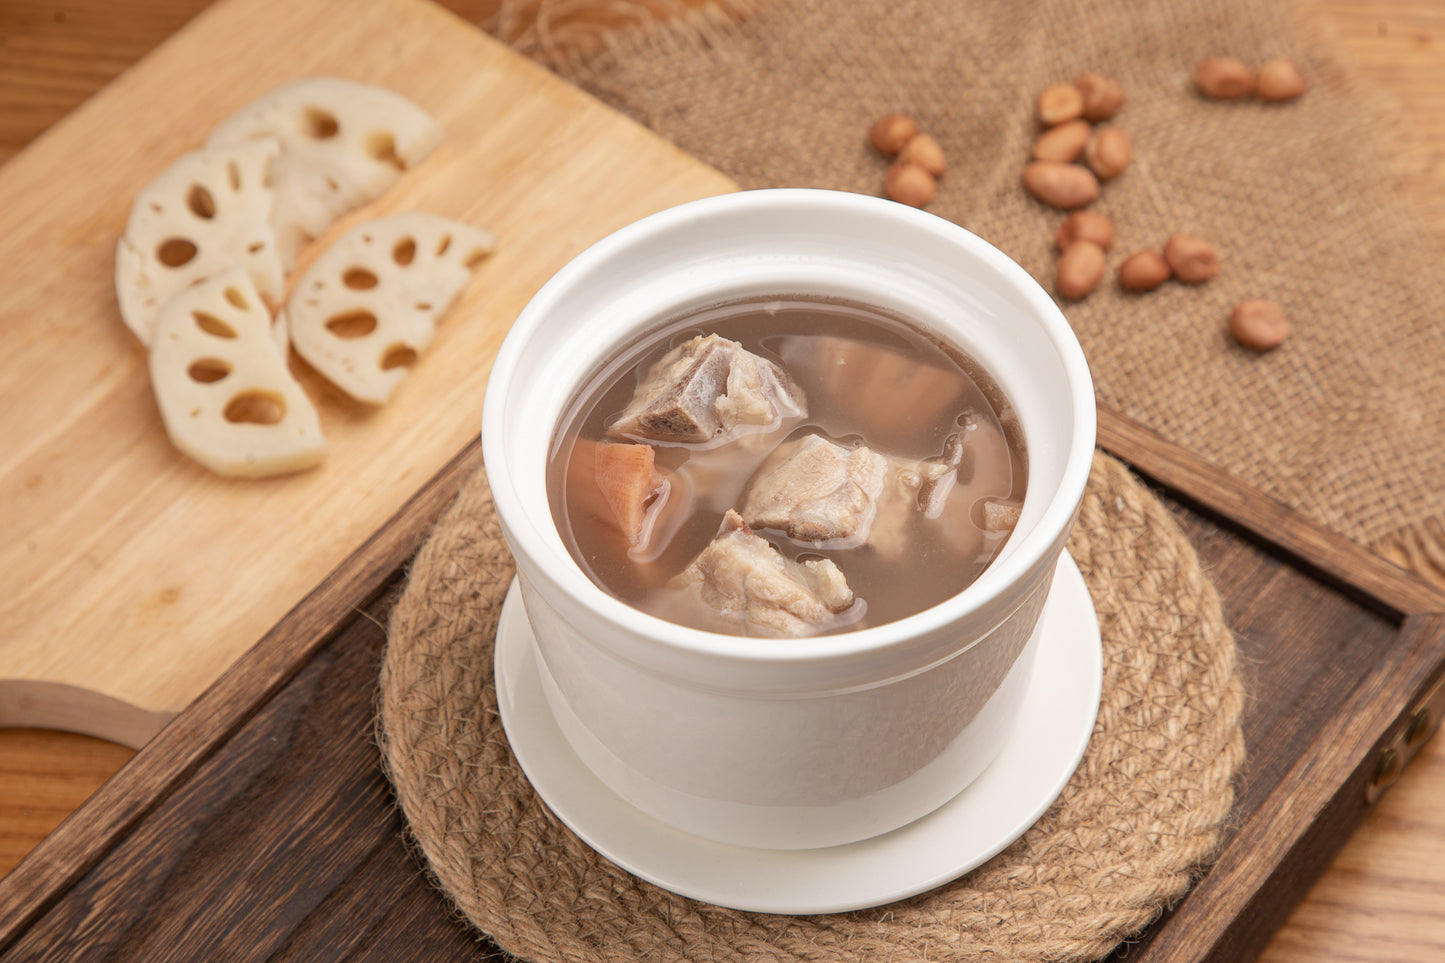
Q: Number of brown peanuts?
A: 15